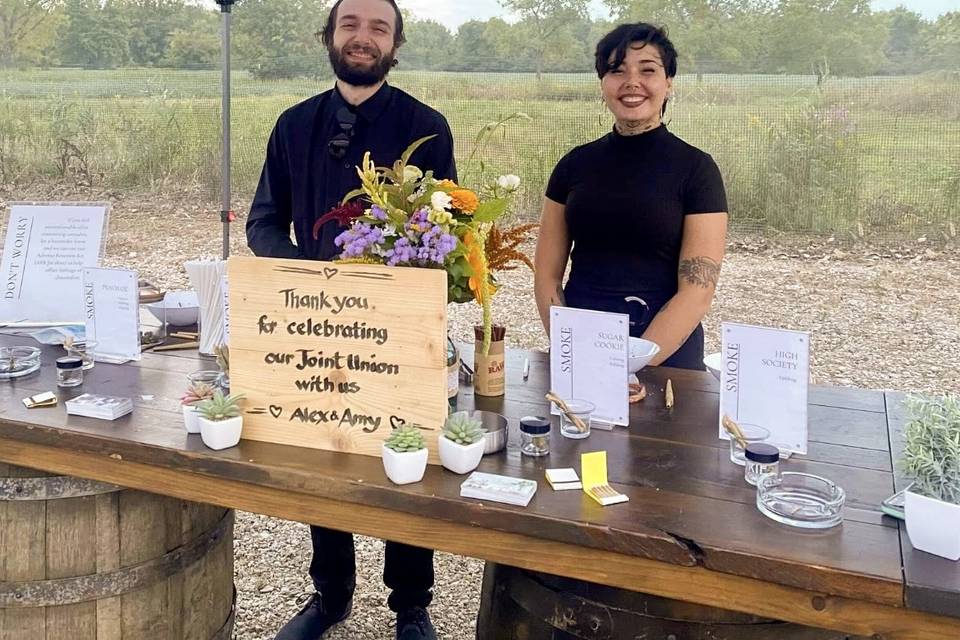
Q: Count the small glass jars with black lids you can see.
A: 3